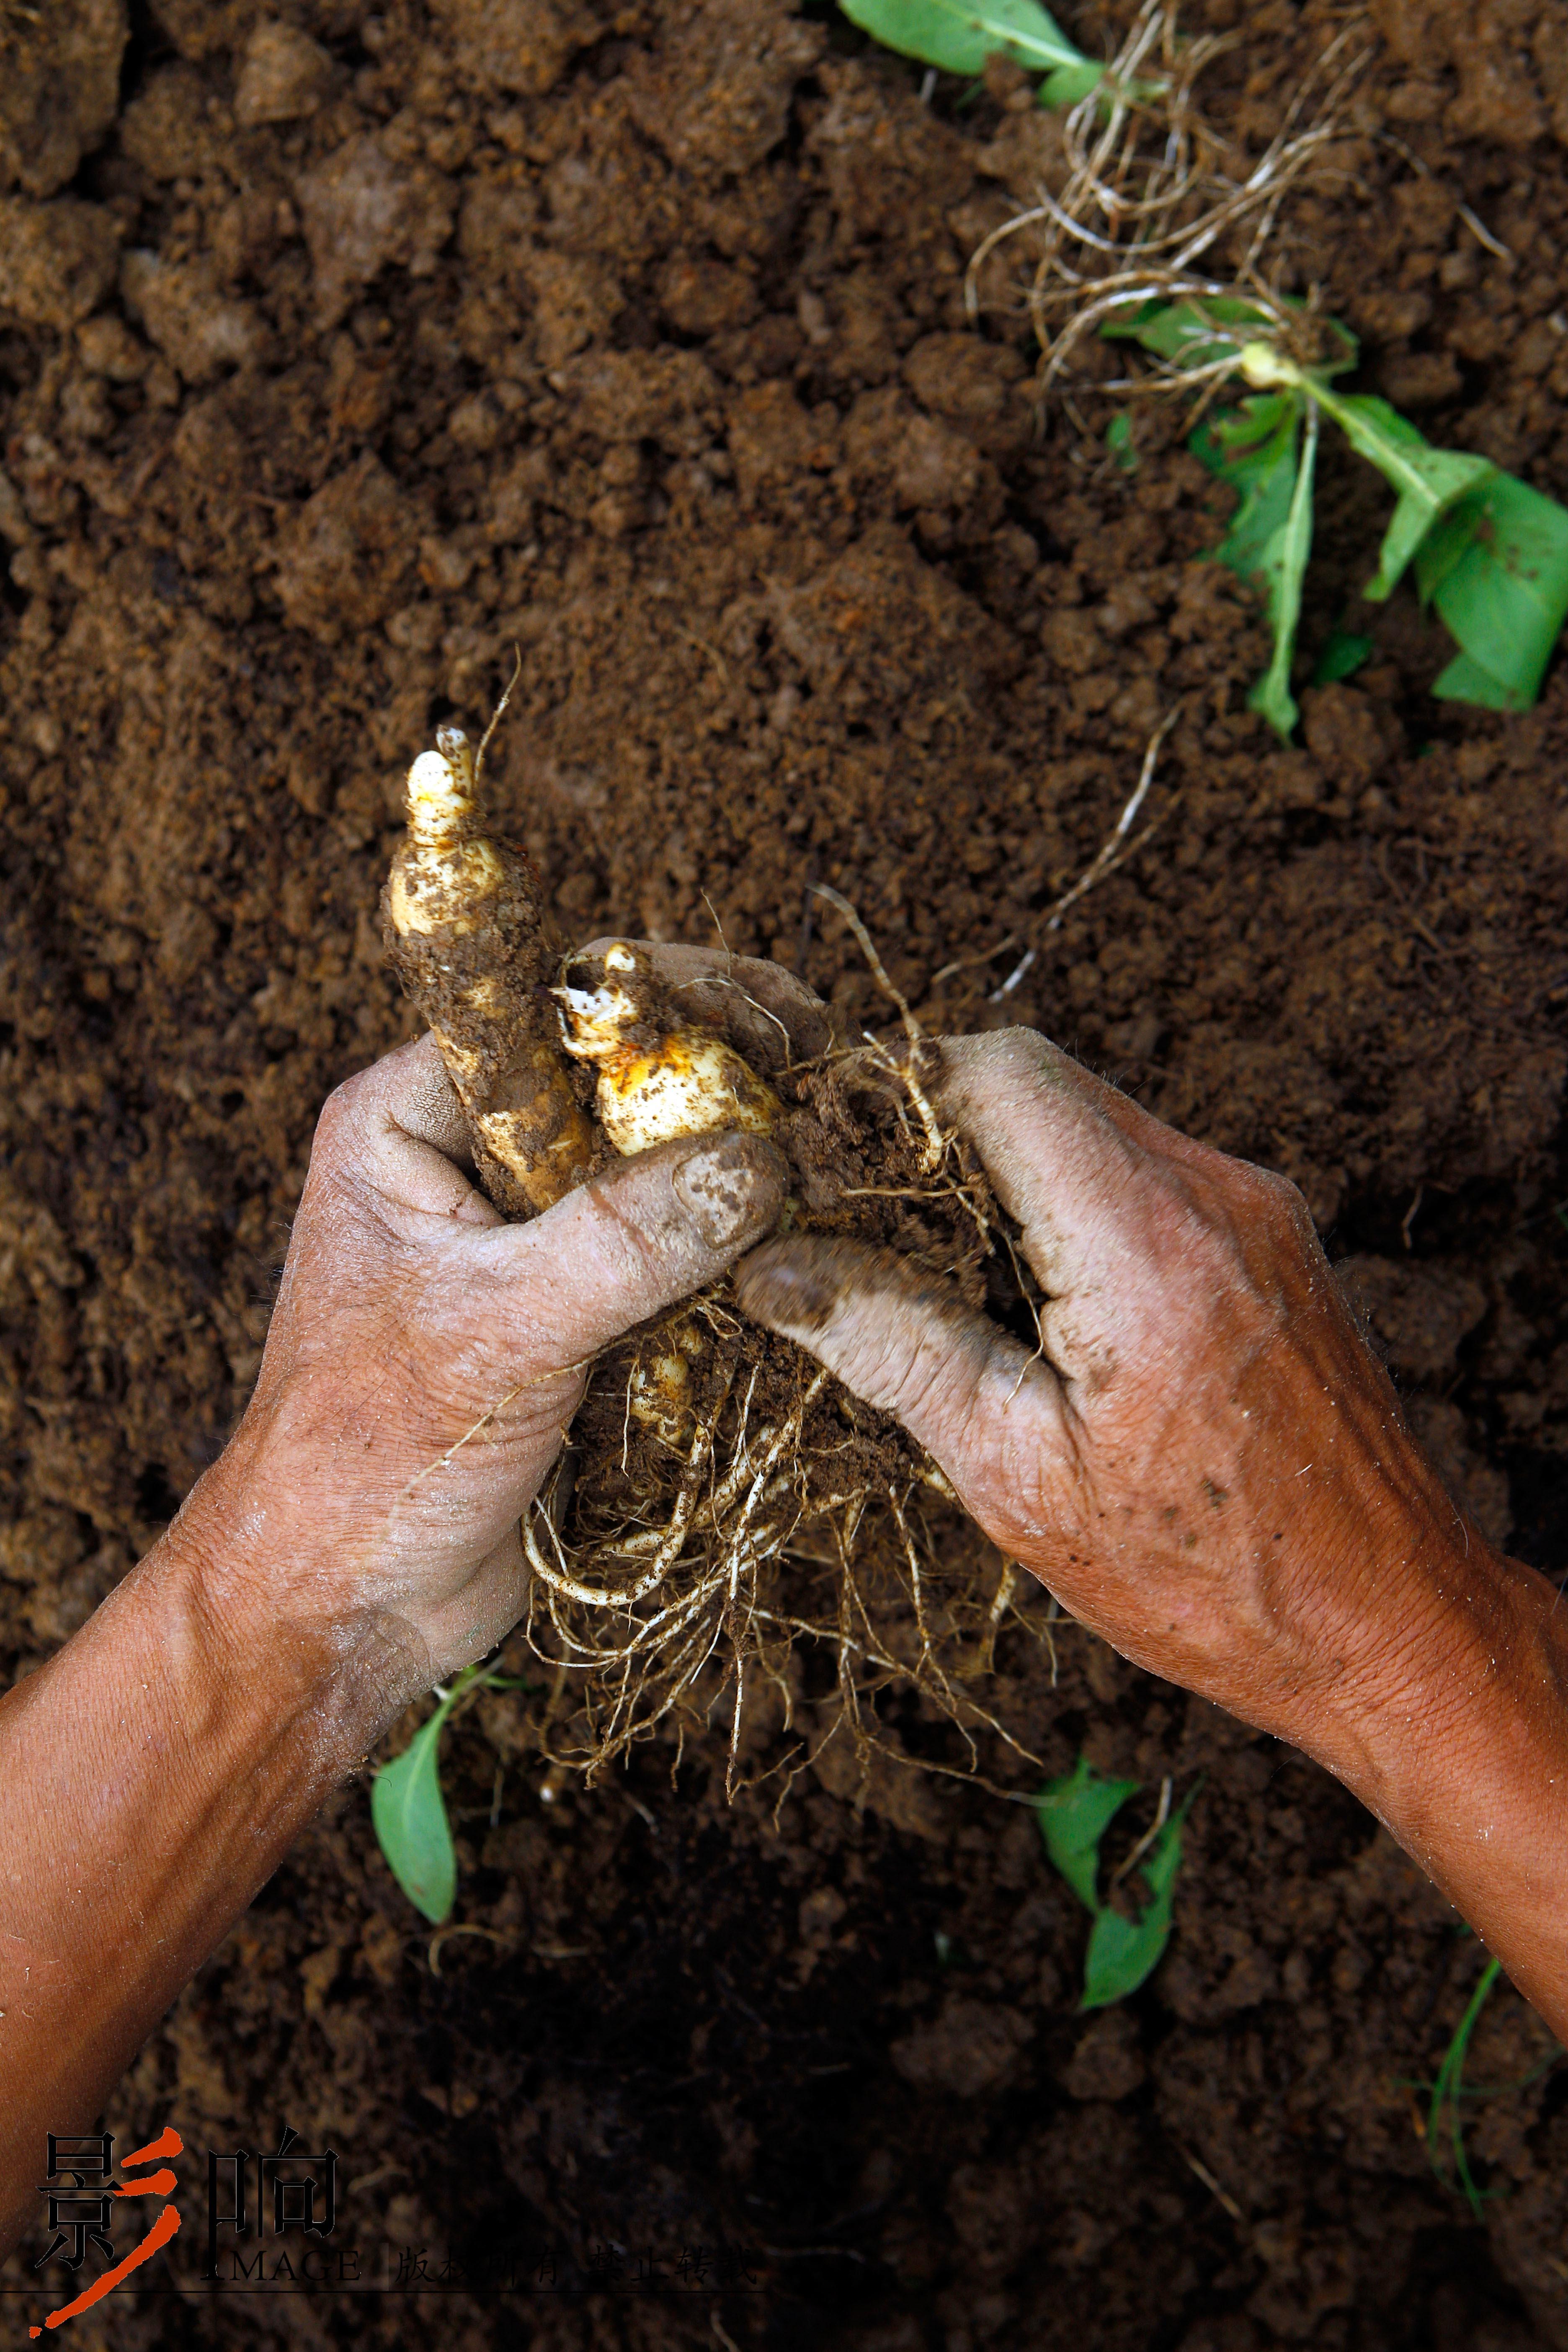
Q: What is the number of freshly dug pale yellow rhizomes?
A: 2